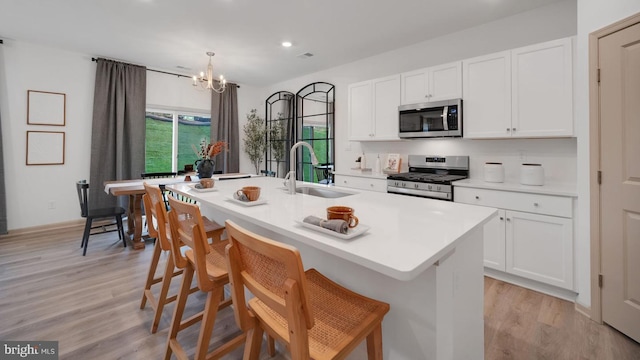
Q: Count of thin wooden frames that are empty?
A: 2